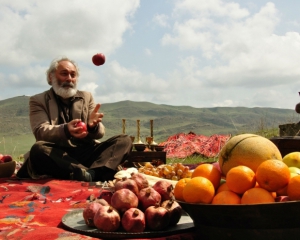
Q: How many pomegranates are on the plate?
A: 11